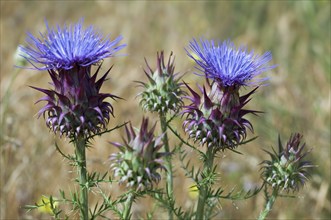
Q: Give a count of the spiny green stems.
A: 5